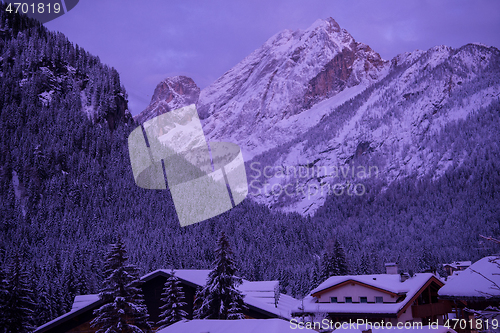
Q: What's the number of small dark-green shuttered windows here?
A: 4